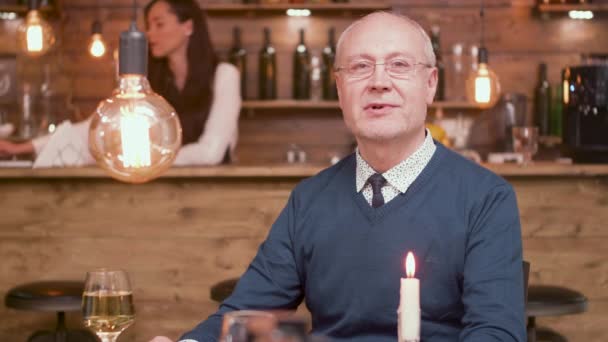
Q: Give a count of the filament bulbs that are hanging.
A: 4